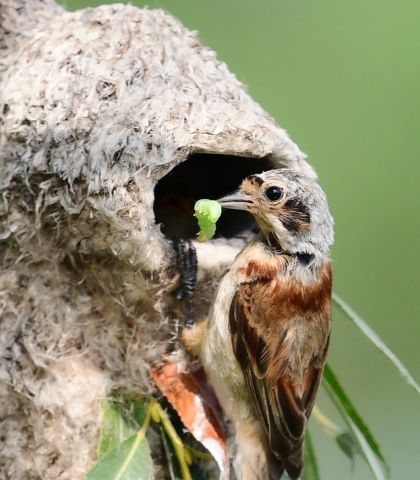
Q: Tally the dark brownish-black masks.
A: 1